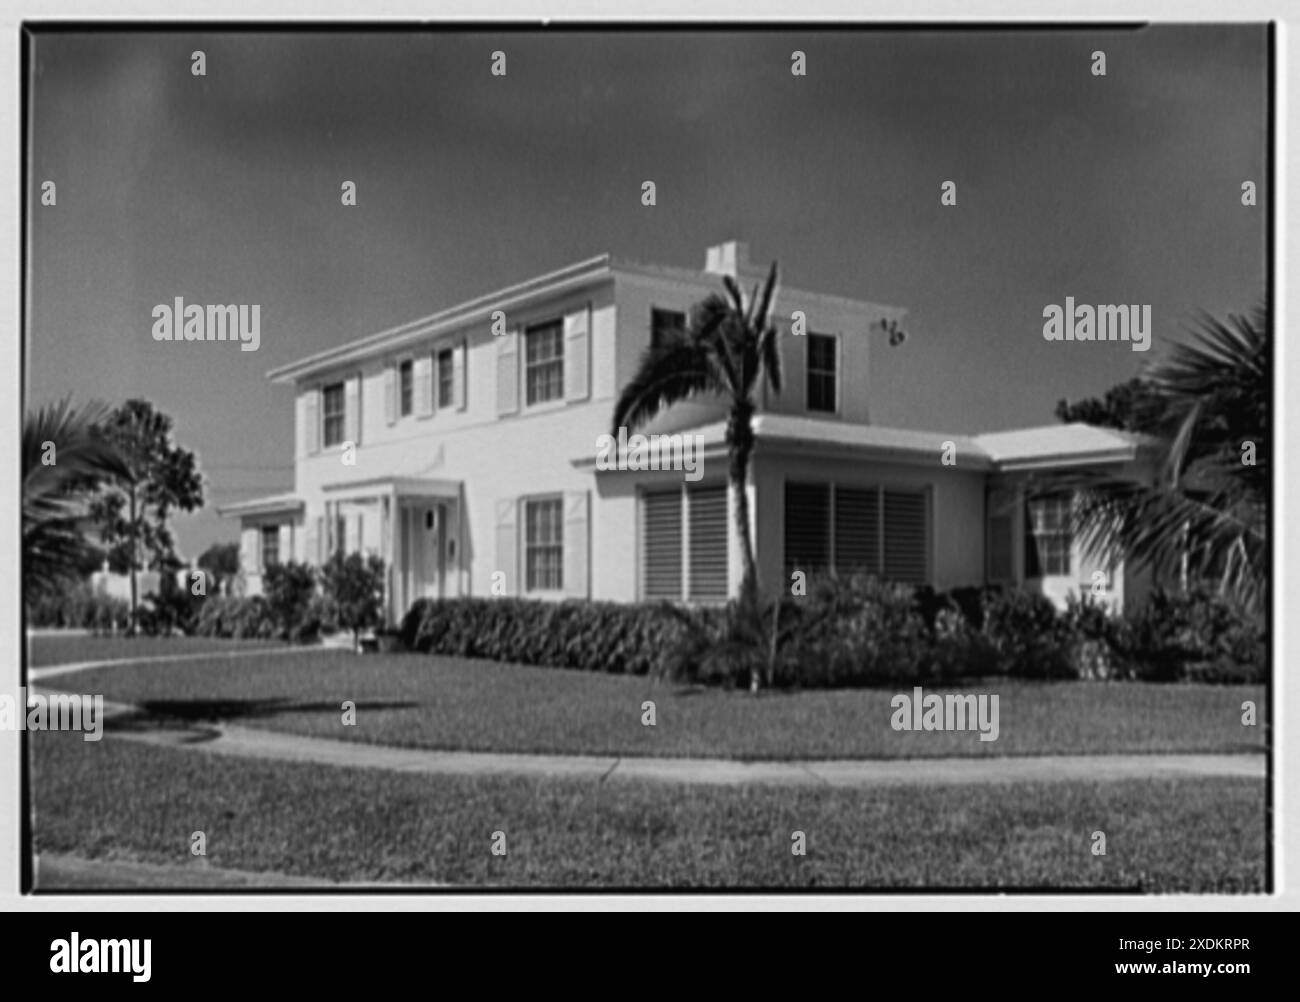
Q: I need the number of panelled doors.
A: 1